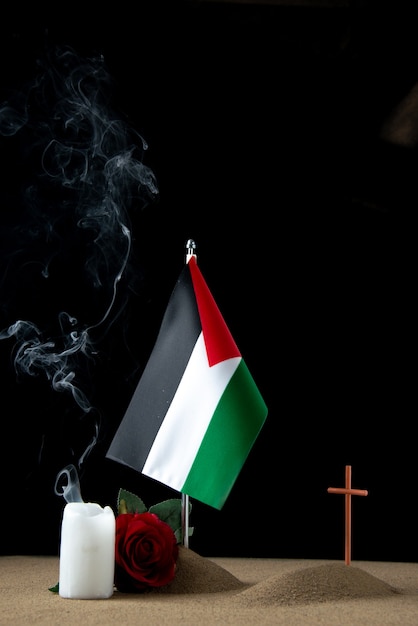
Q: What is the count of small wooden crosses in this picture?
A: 1